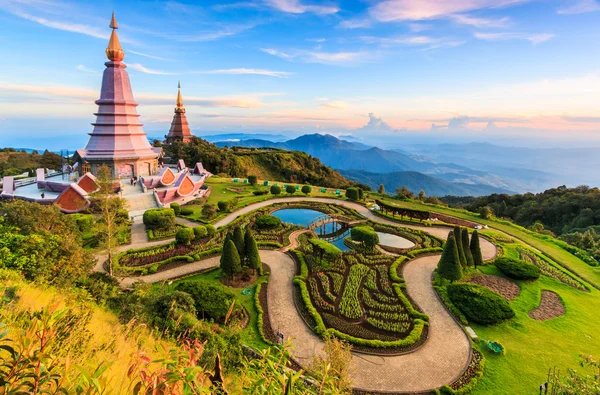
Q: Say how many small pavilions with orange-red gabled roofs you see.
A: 4